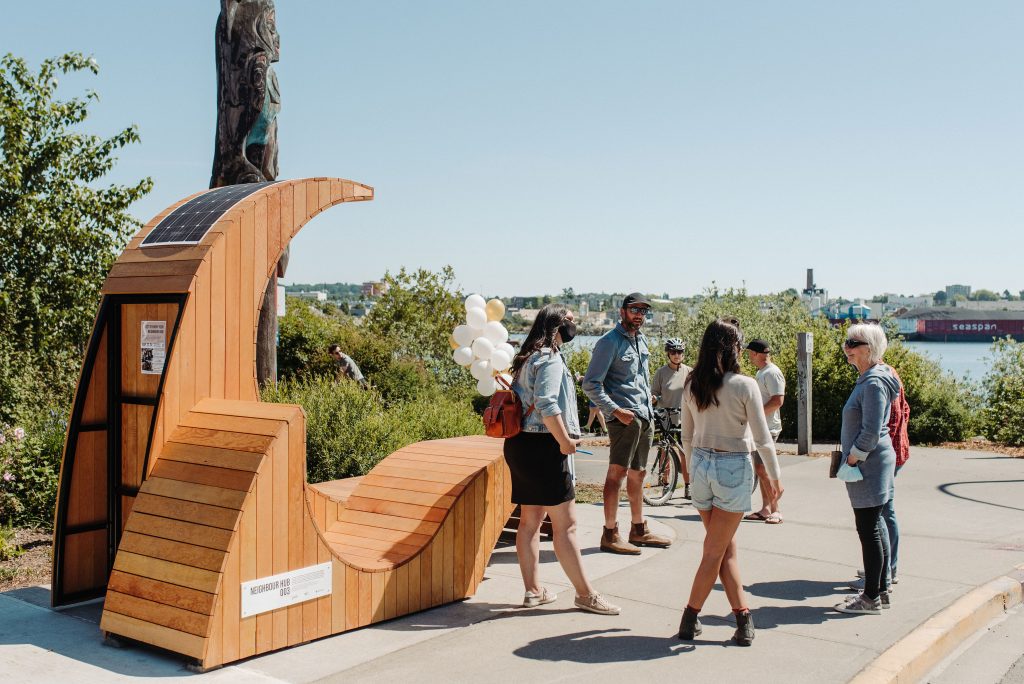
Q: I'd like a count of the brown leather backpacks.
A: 1